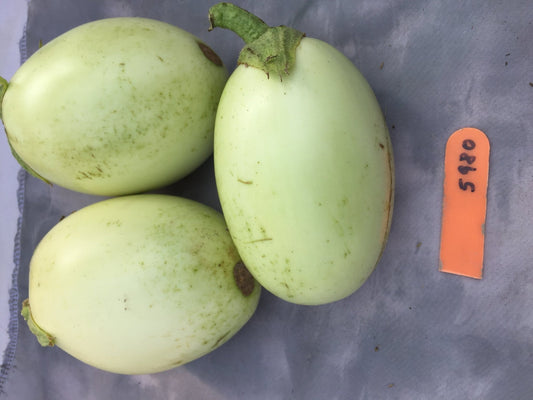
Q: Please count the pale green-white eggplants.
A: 3